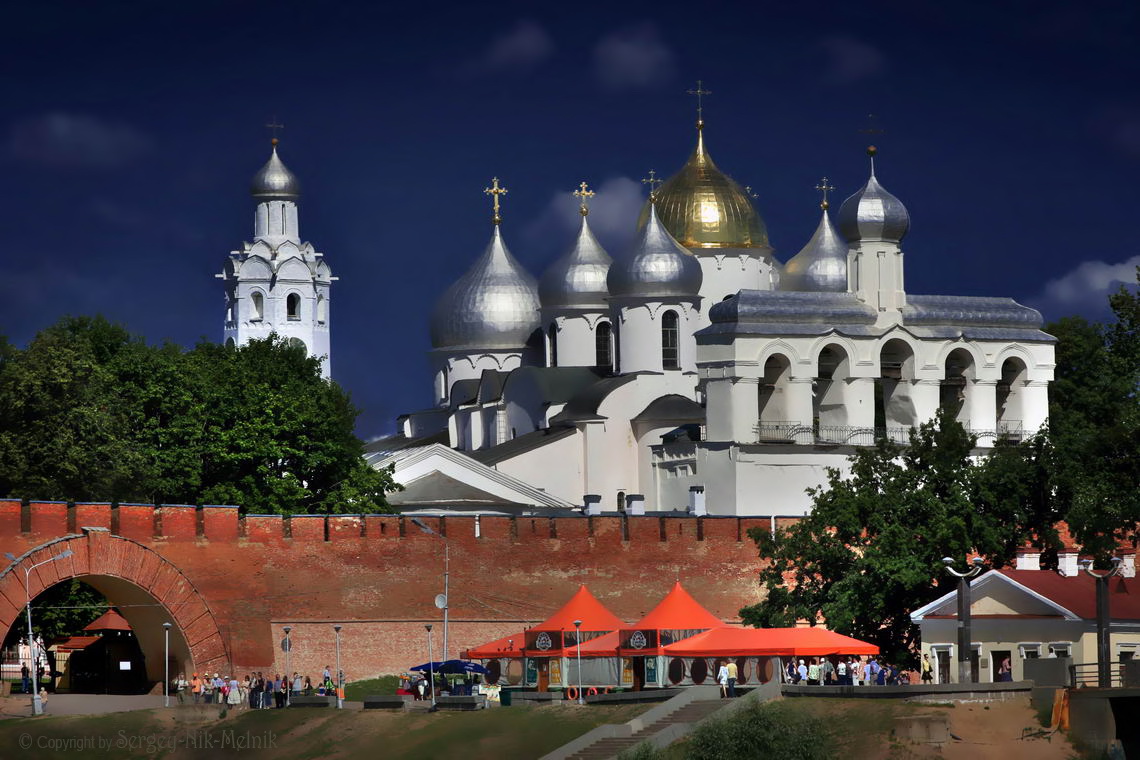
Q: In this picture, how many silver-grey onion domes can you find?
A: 6